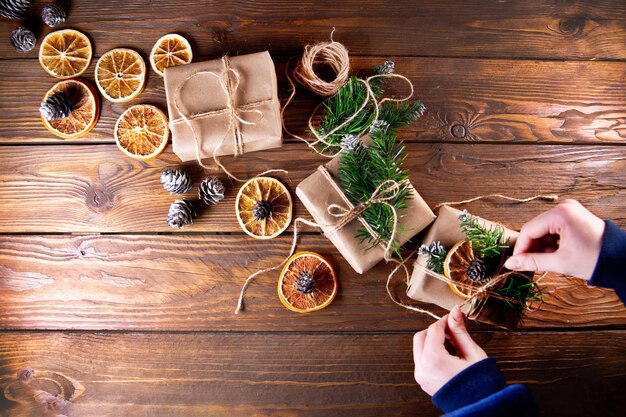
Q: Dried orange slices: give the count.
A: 8